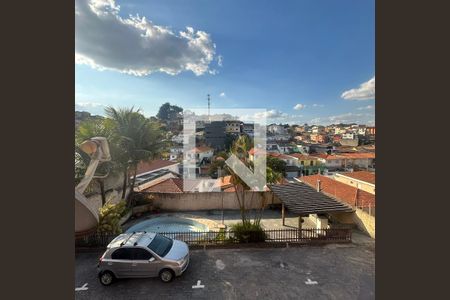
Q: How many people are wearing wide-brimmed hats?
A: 0